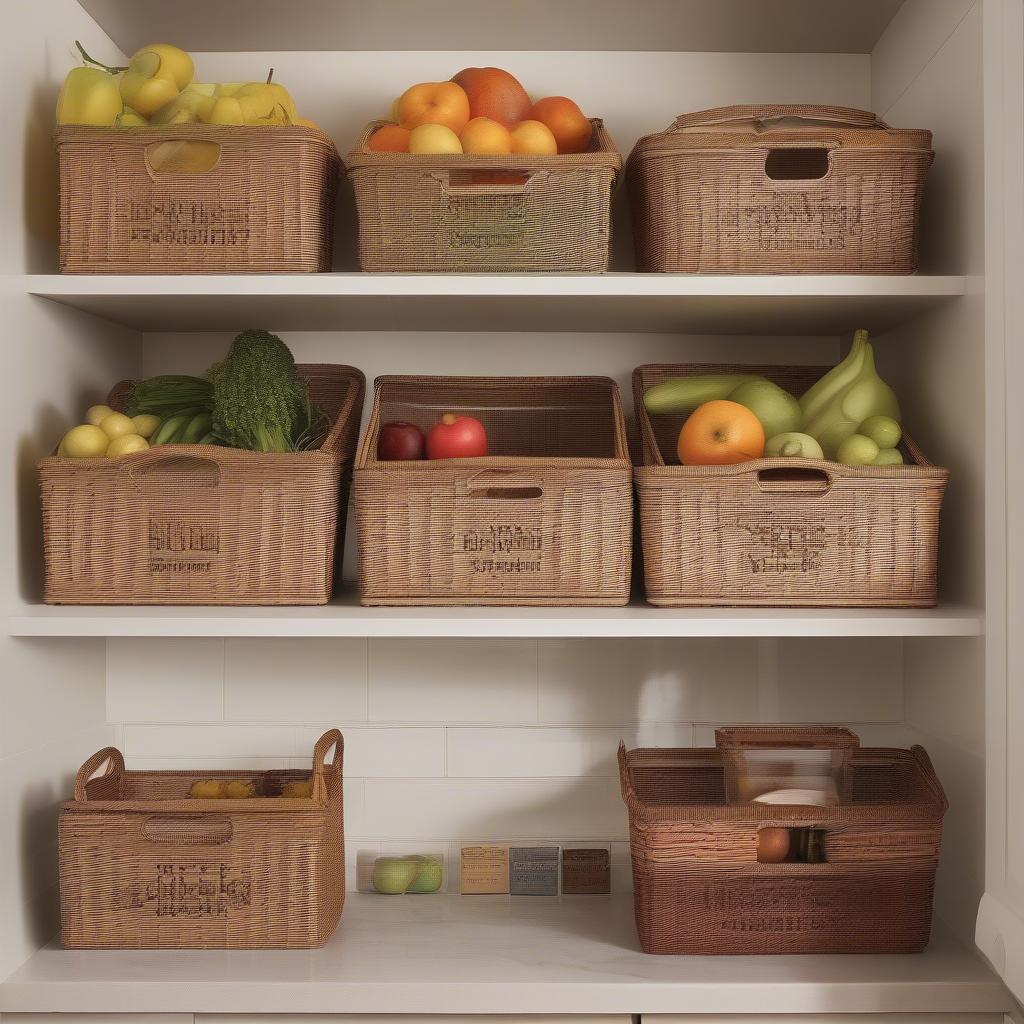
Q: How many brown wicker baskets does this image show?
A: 8